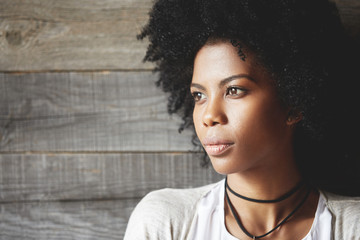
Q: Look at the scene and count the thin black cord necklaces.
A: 2